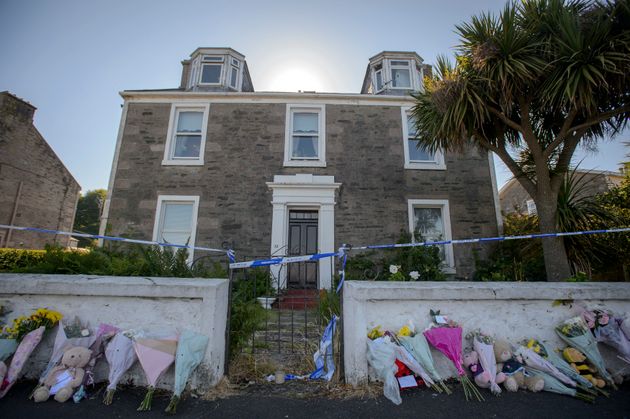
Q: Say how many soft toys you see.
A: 4